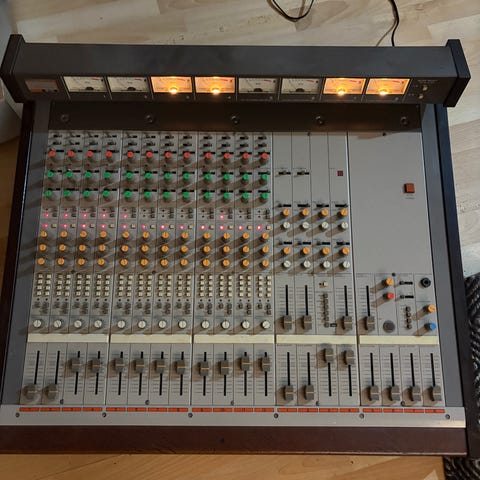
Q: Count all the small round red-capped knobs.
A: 13